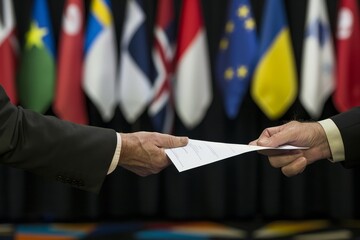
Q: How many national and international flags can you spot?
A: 11